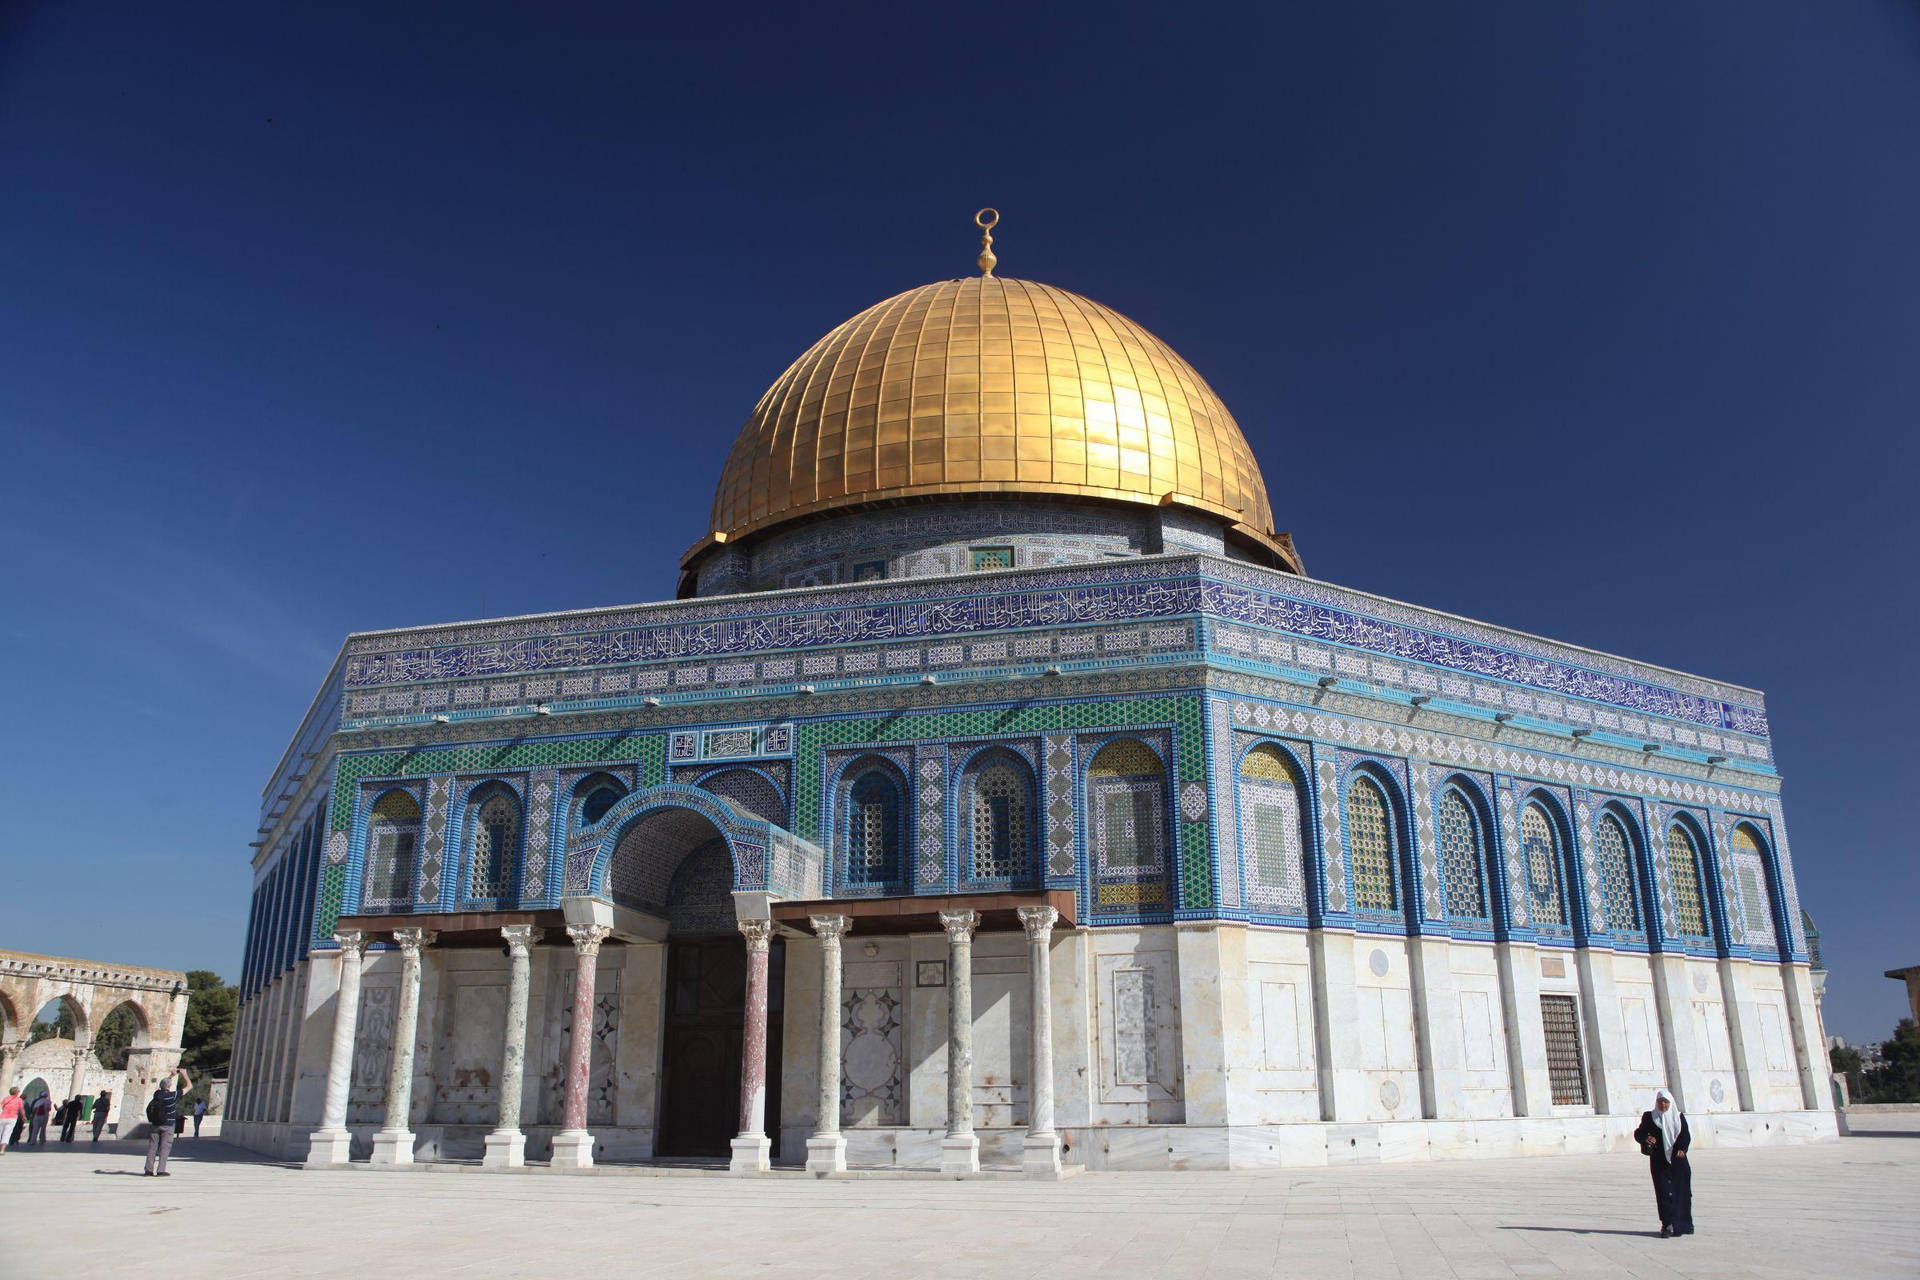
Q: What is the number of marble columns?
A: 8